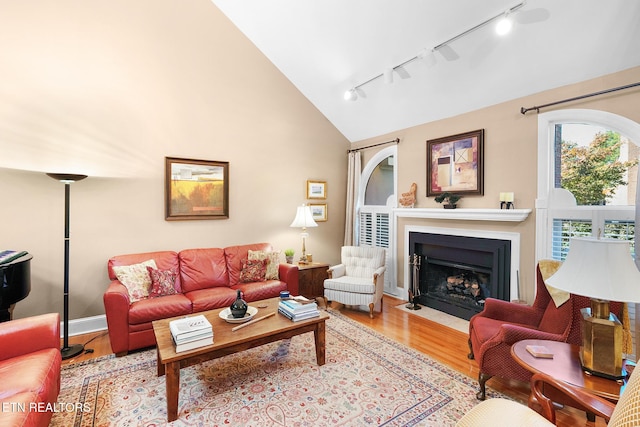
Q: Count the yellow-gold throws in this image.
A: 1